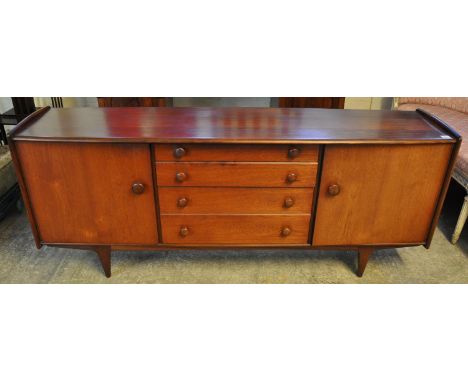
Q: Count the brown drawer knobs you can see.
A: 8